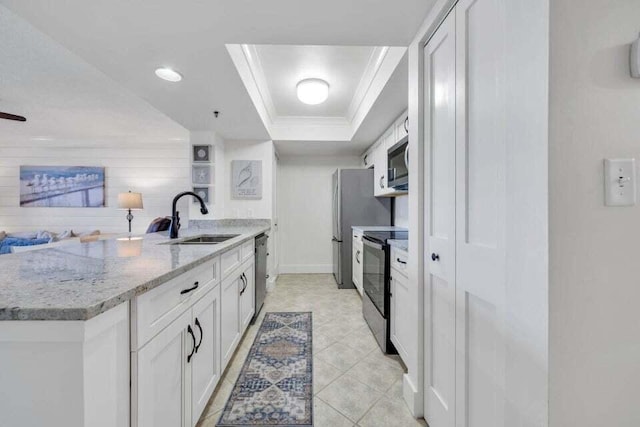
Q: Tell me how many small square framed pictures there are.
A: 3